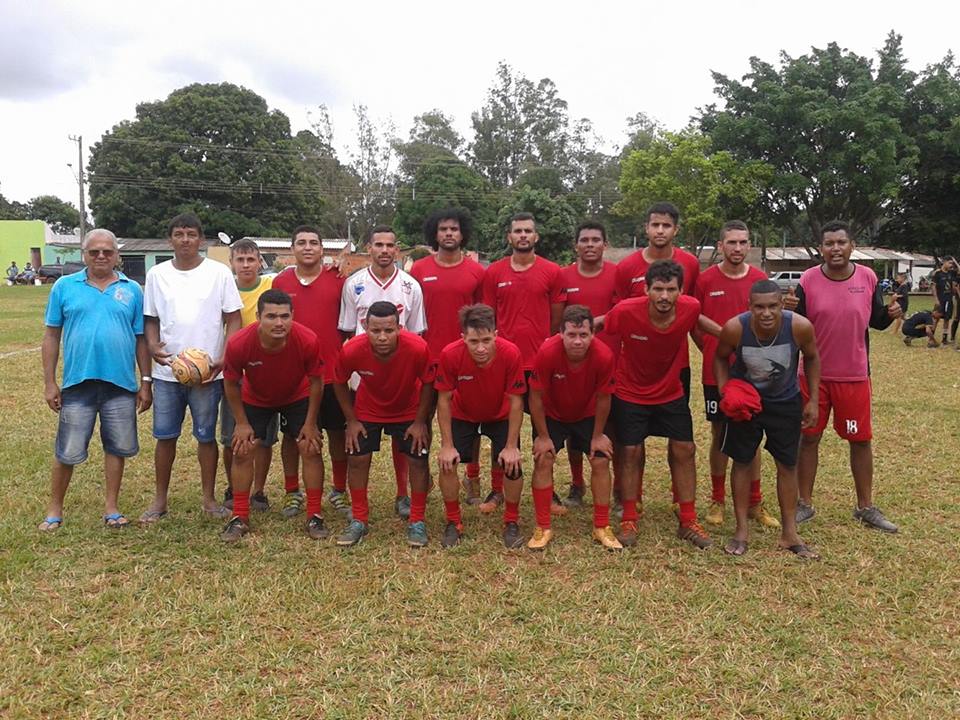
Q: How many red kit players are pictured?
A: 11